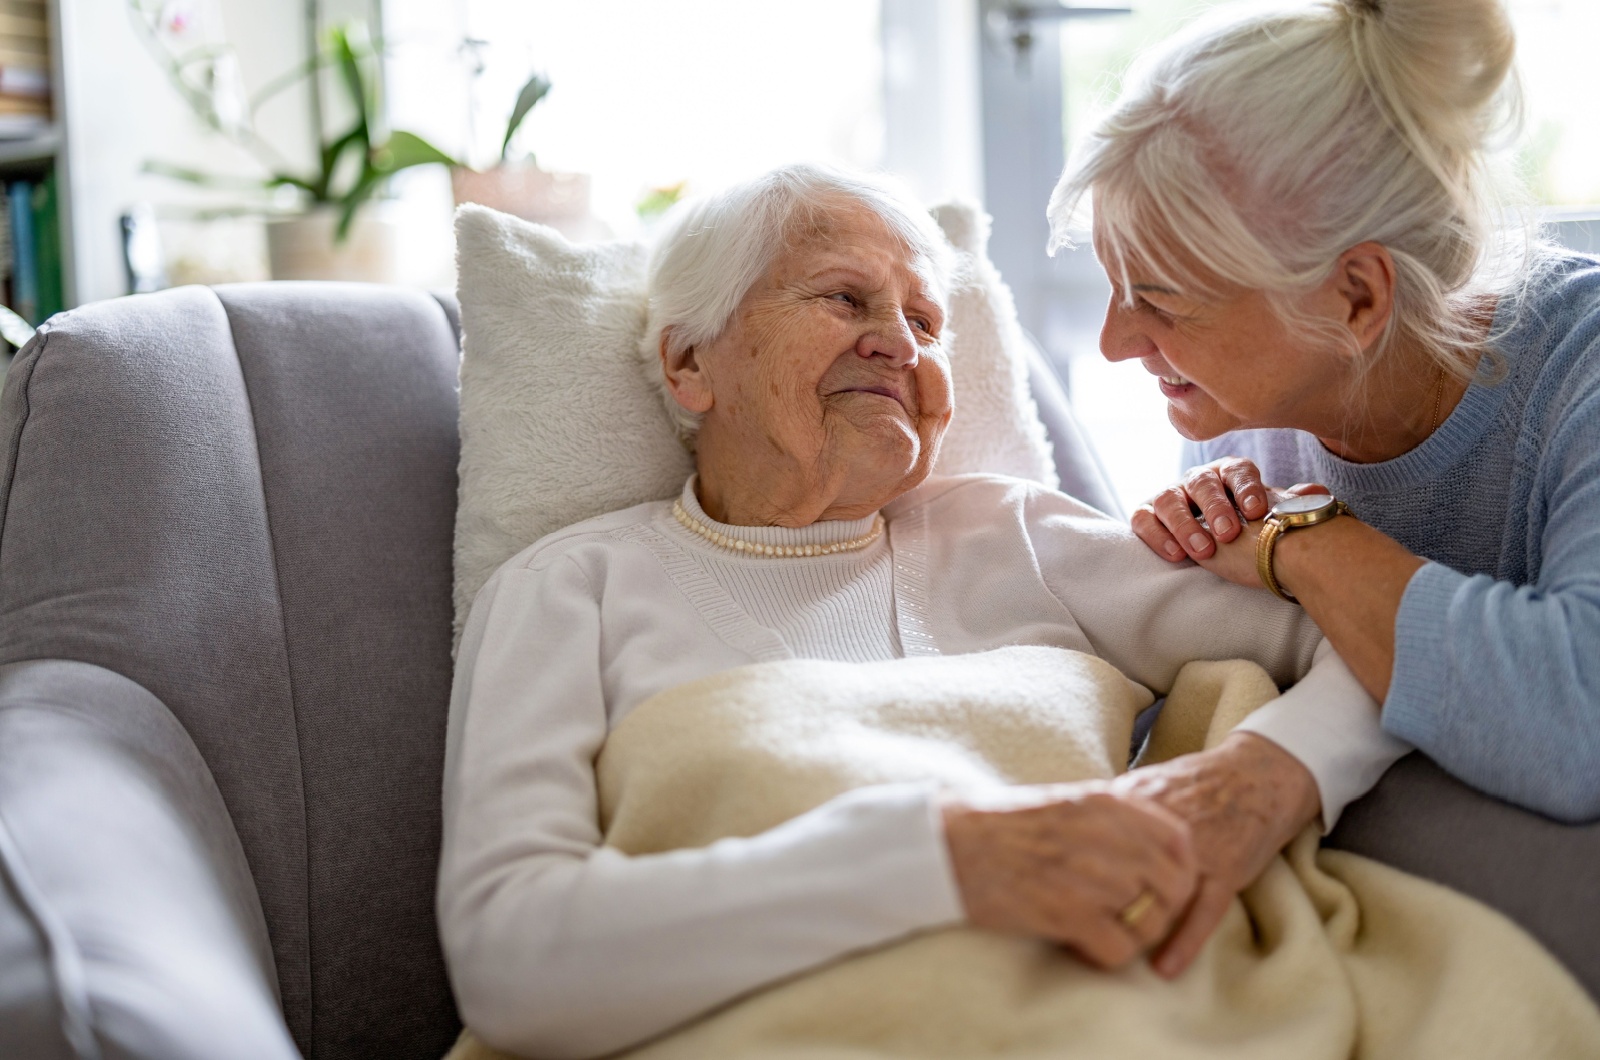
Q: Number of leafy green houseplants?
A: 2